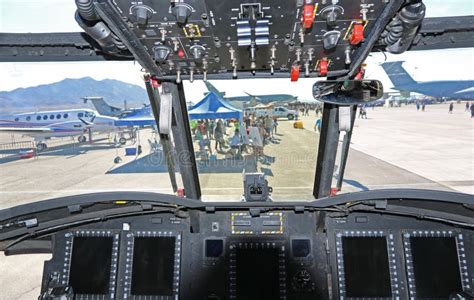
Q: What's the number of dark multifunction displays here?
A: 5